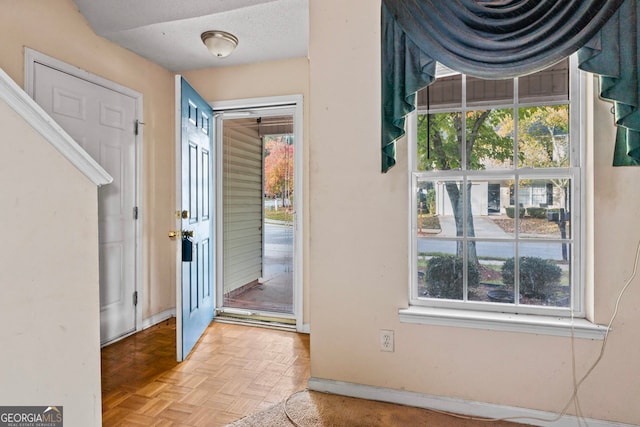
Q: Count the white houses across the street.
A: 1